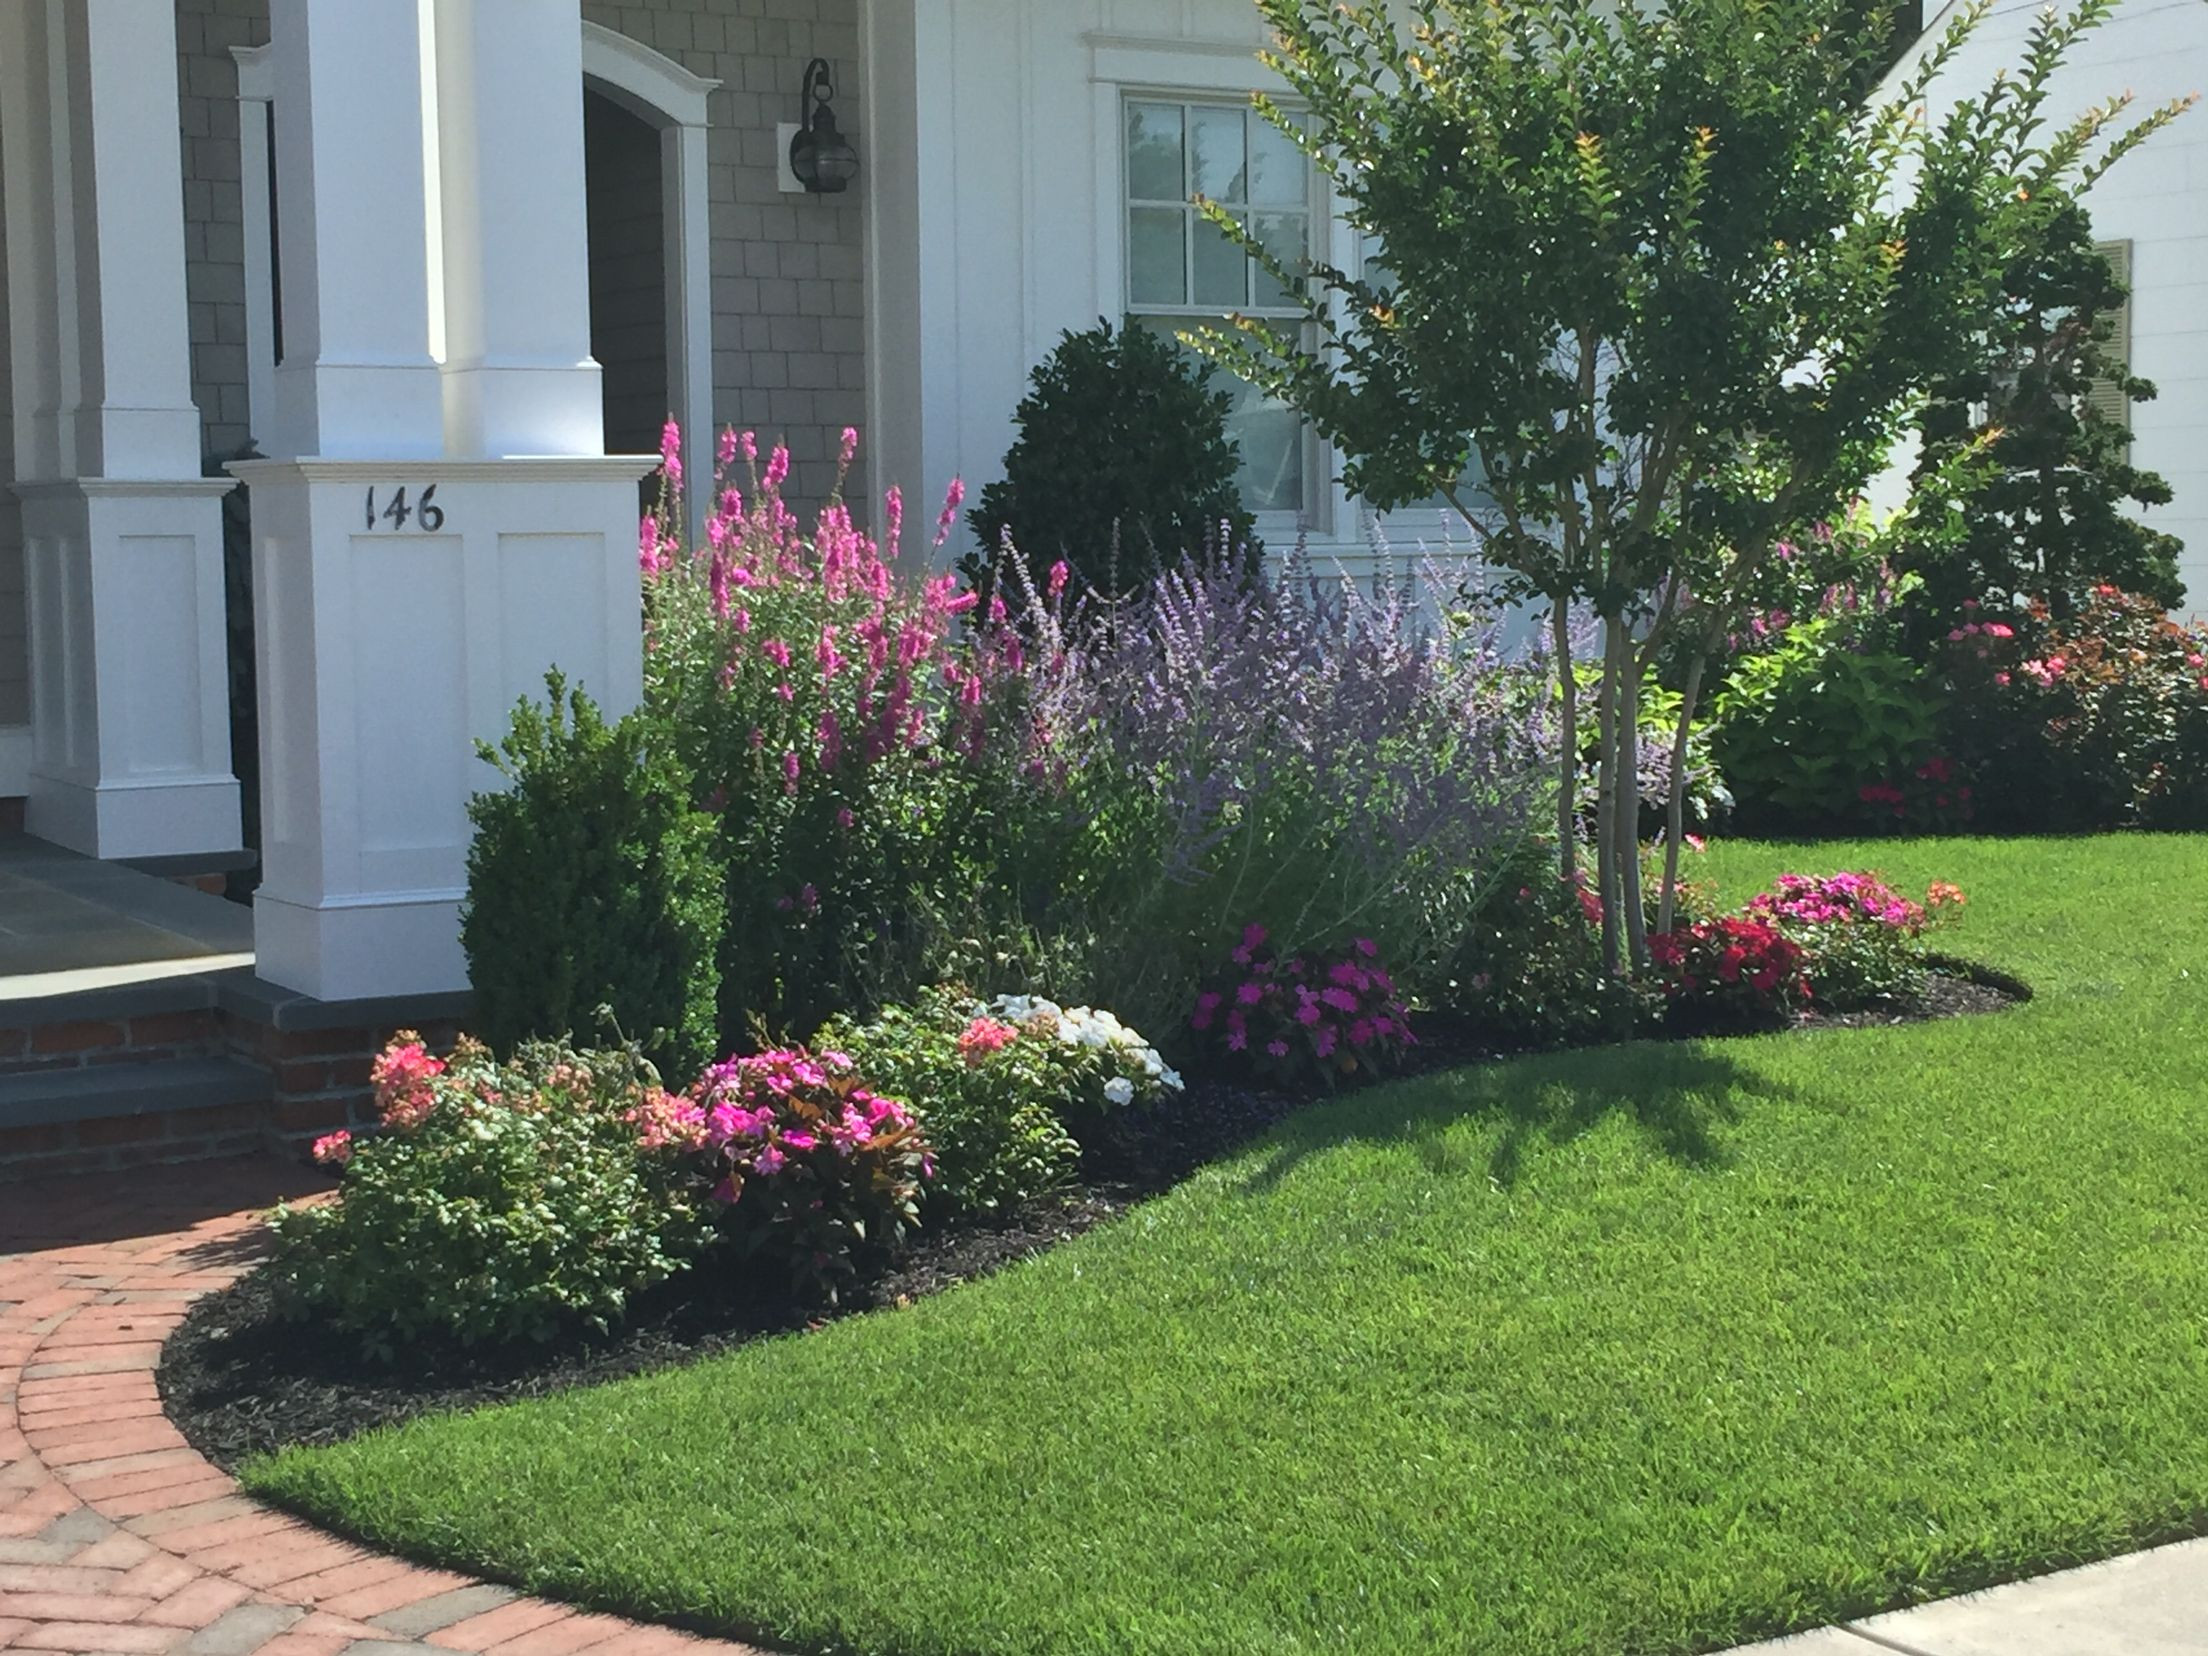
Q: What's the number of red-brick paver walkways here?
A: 1